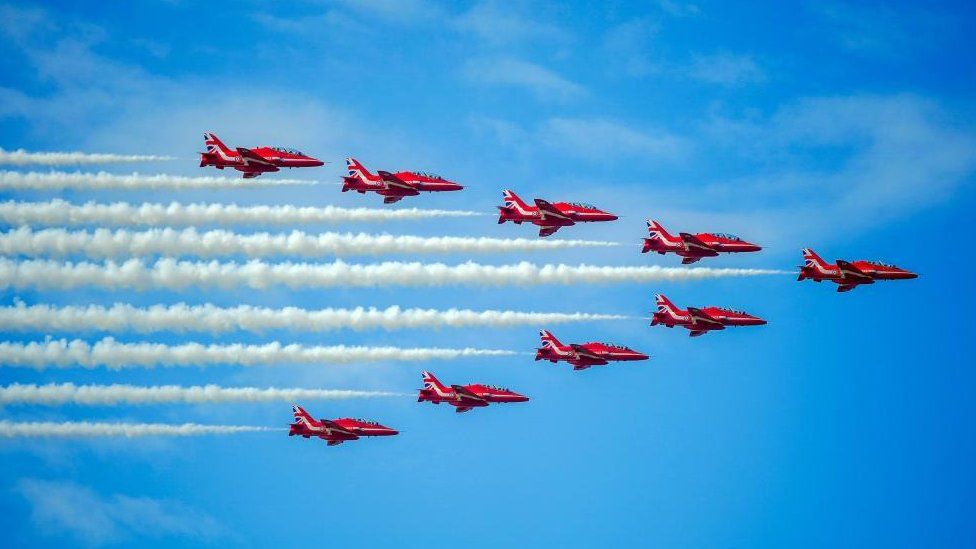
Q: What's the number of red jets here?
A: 9